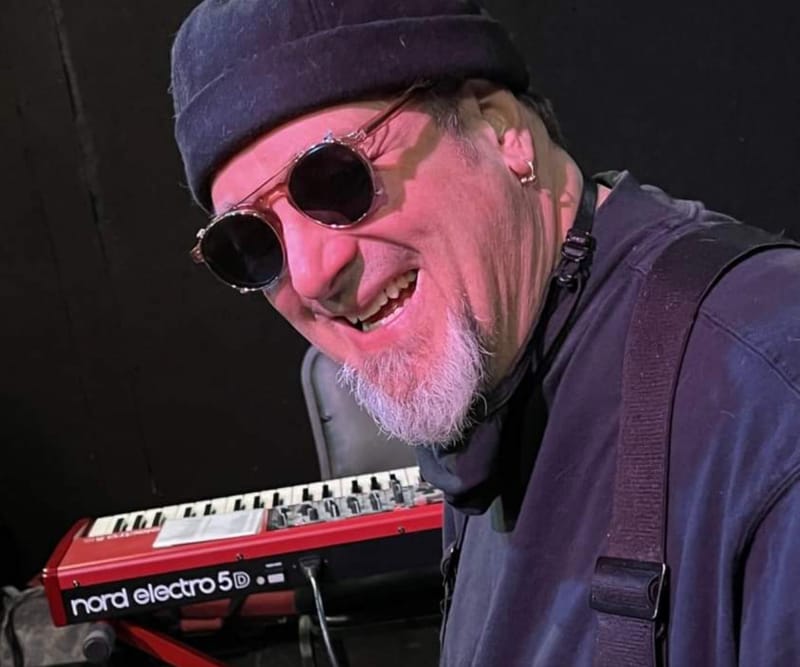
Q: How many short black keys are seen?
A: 13